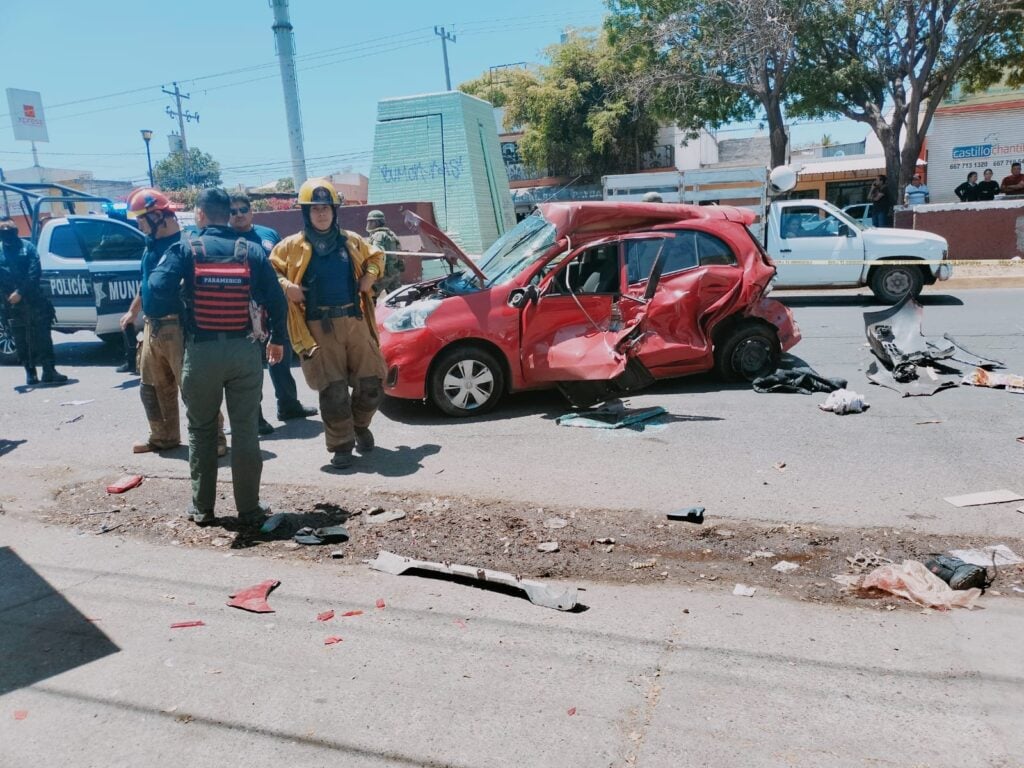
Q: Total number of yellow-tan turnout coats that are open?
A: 1